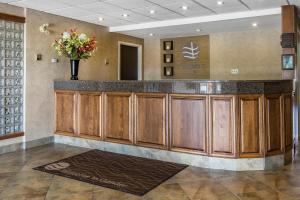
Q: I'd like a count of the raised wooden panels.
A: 9